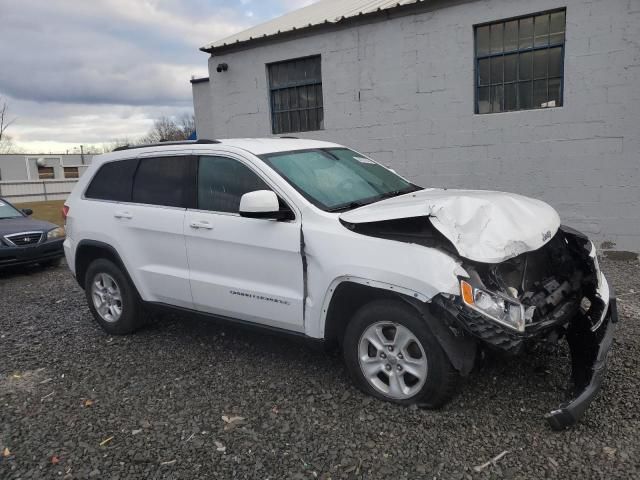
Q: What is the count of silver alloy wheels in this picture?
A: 2